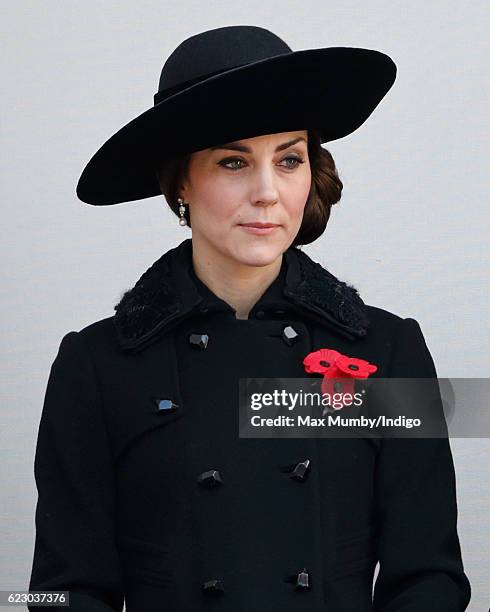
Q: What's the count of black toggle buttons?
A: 7